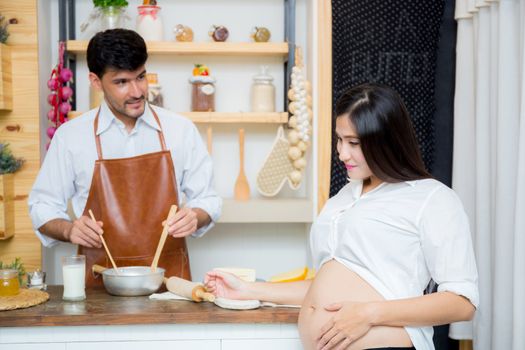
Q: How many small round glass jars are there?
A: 3